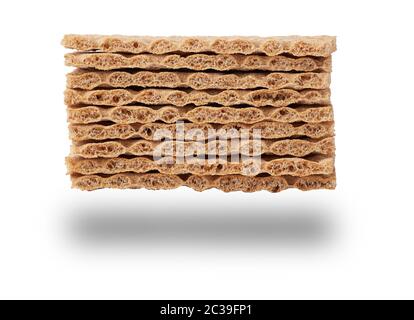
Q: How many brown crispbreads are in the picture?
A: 9